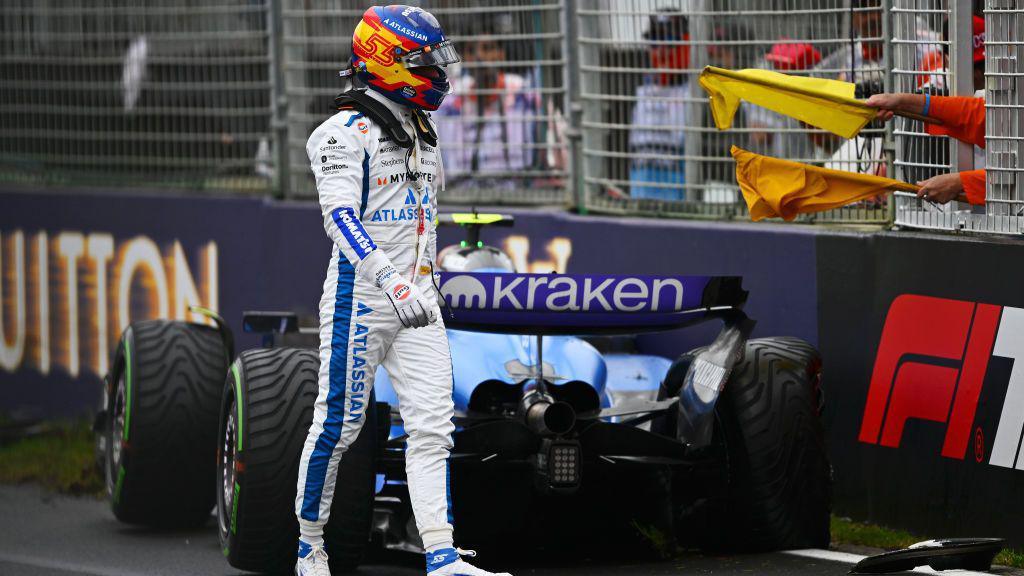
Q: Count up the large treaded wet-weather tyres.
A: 3